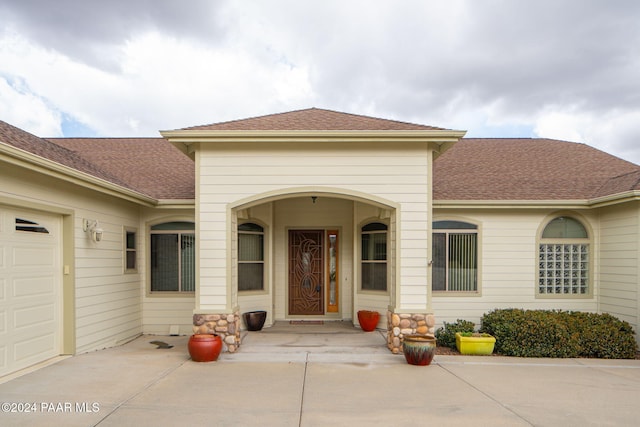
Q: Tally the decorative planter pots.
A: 5